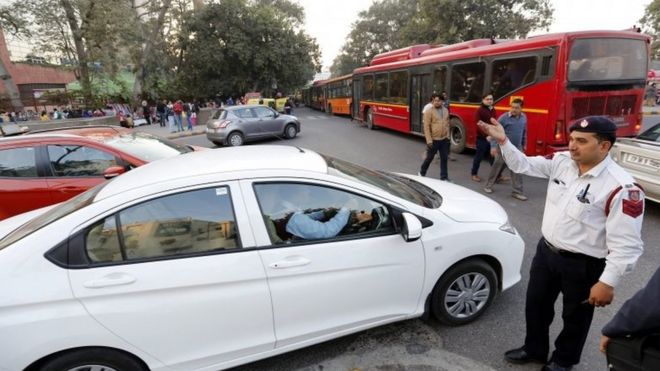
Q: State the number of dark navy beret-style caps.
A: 1